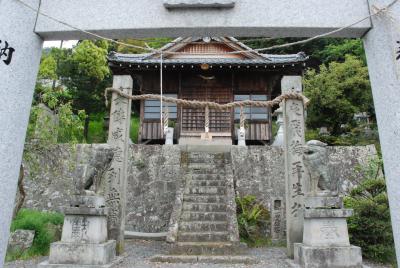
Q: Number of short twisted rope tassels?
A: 3